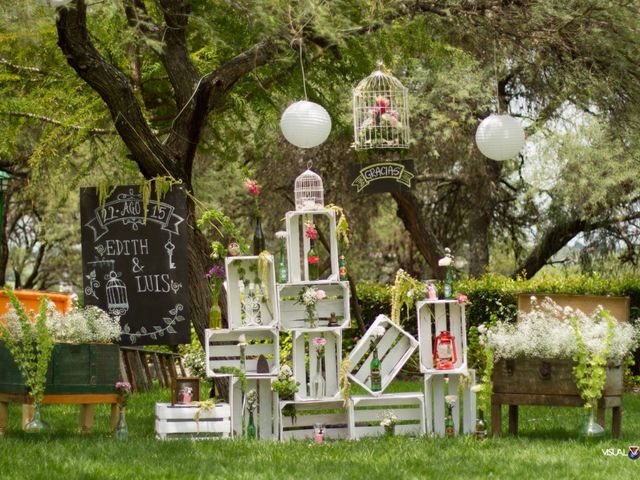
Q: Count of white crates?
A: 12